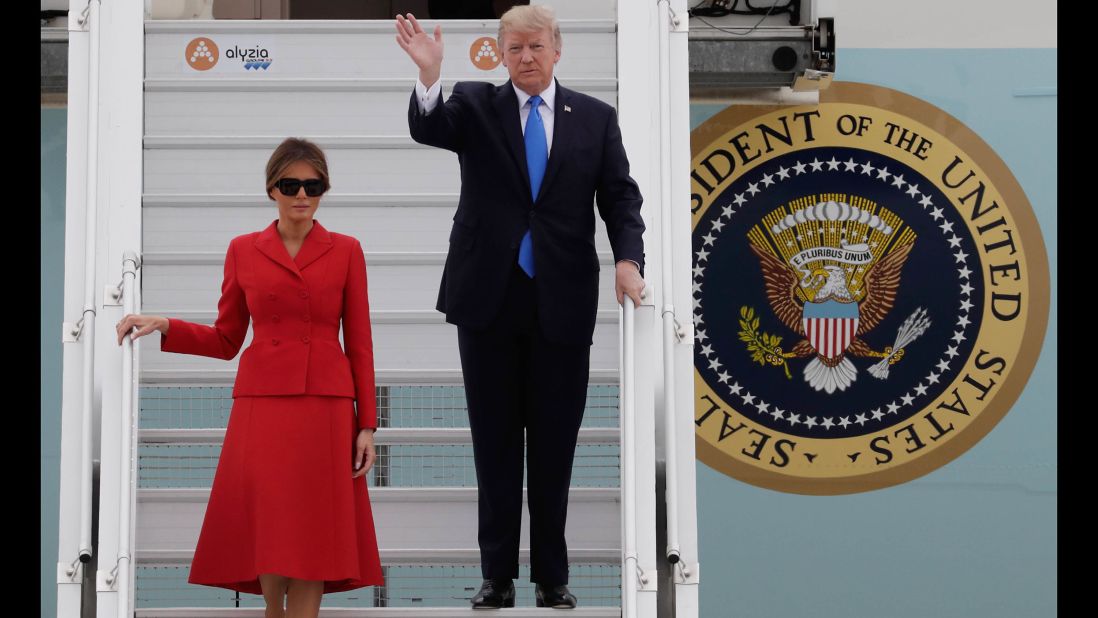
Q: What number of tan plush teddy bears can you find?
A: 0